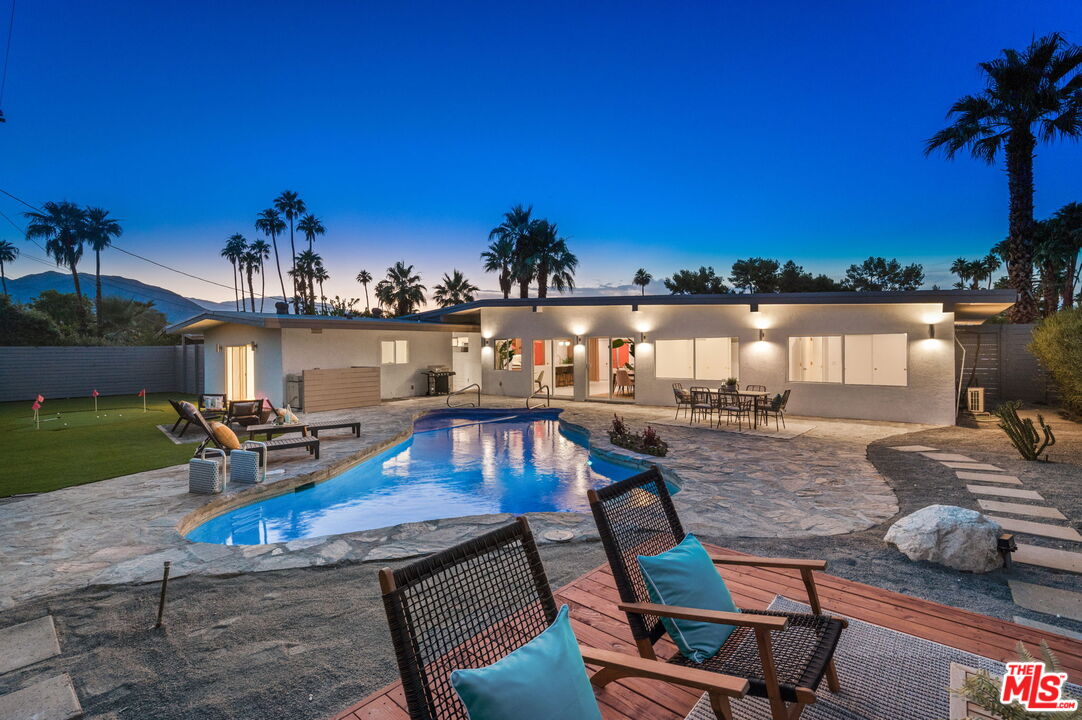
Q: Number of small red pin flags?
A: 4